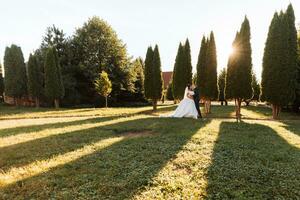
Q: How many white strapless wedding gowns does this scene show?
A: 1